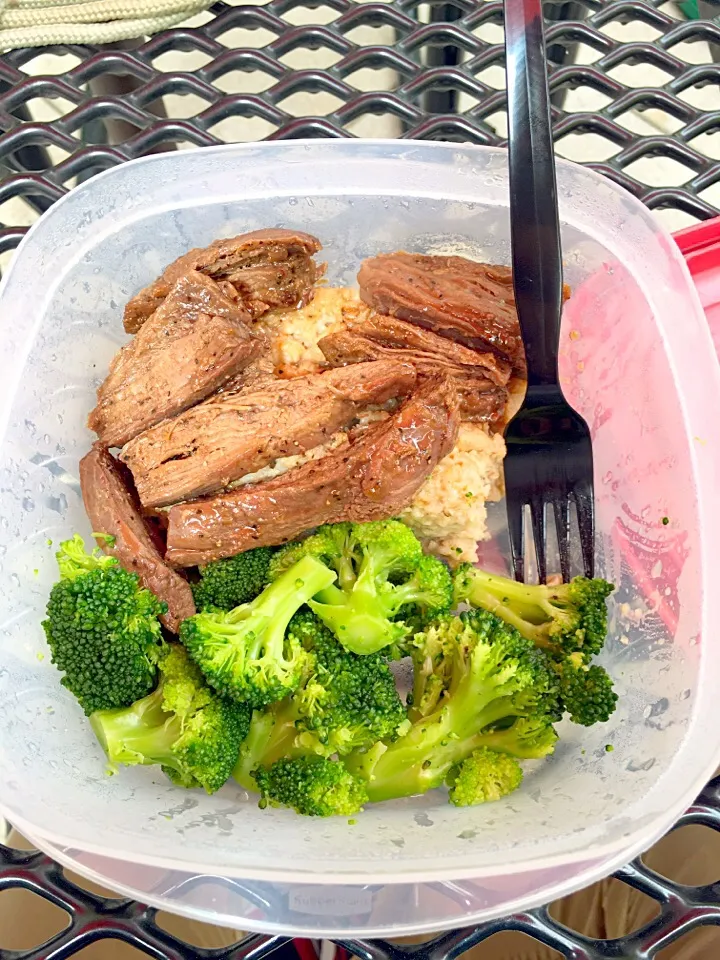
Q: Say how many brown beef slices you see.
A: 7